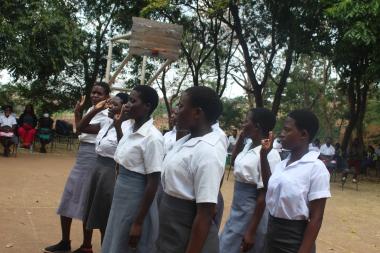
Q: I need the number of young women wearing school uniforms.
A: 7